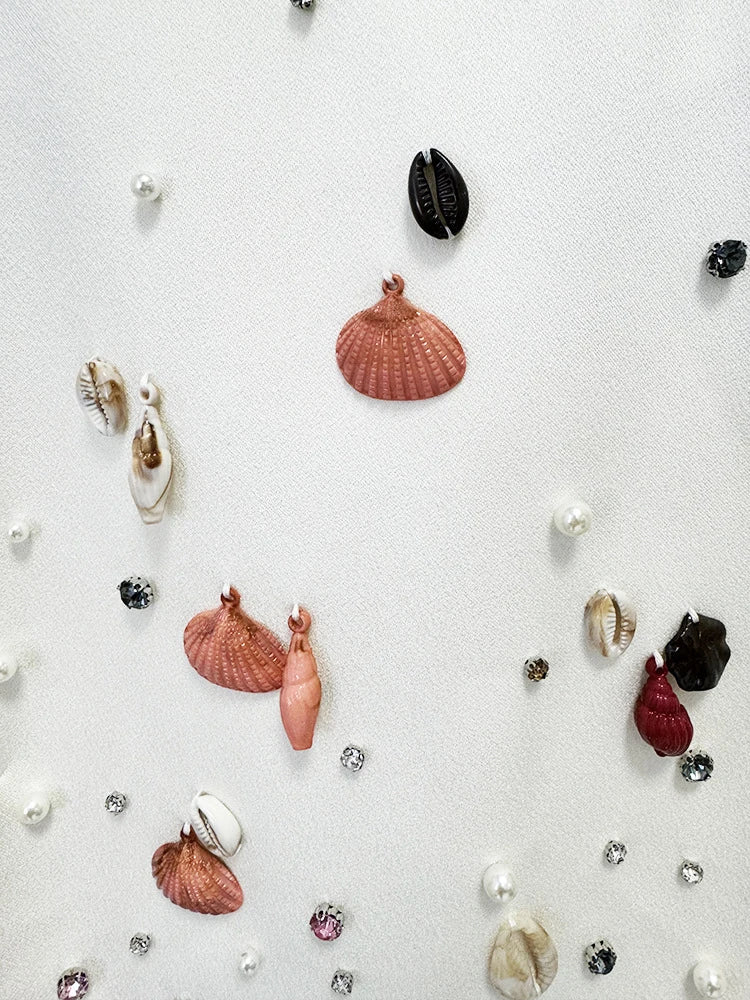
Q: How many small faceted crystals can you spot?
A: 14